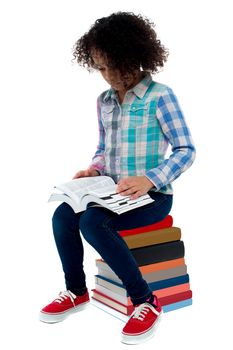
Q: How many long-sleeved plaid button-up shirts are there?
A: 1